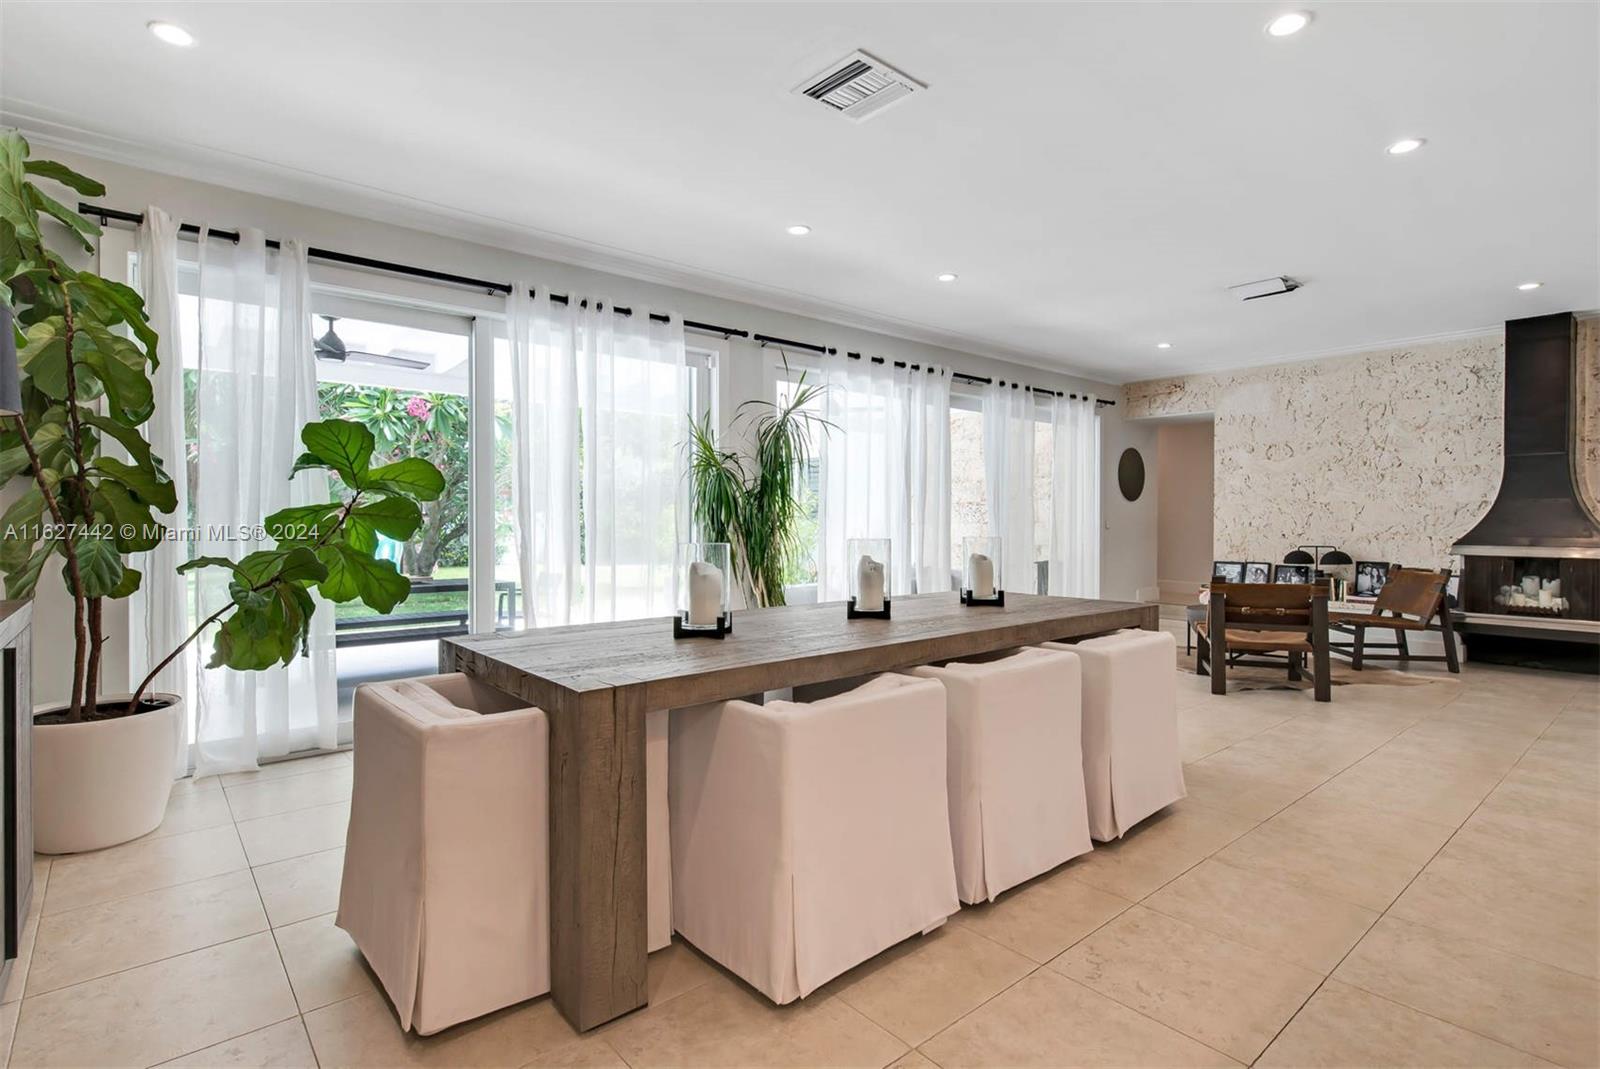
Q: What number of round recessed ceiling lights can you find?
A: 7